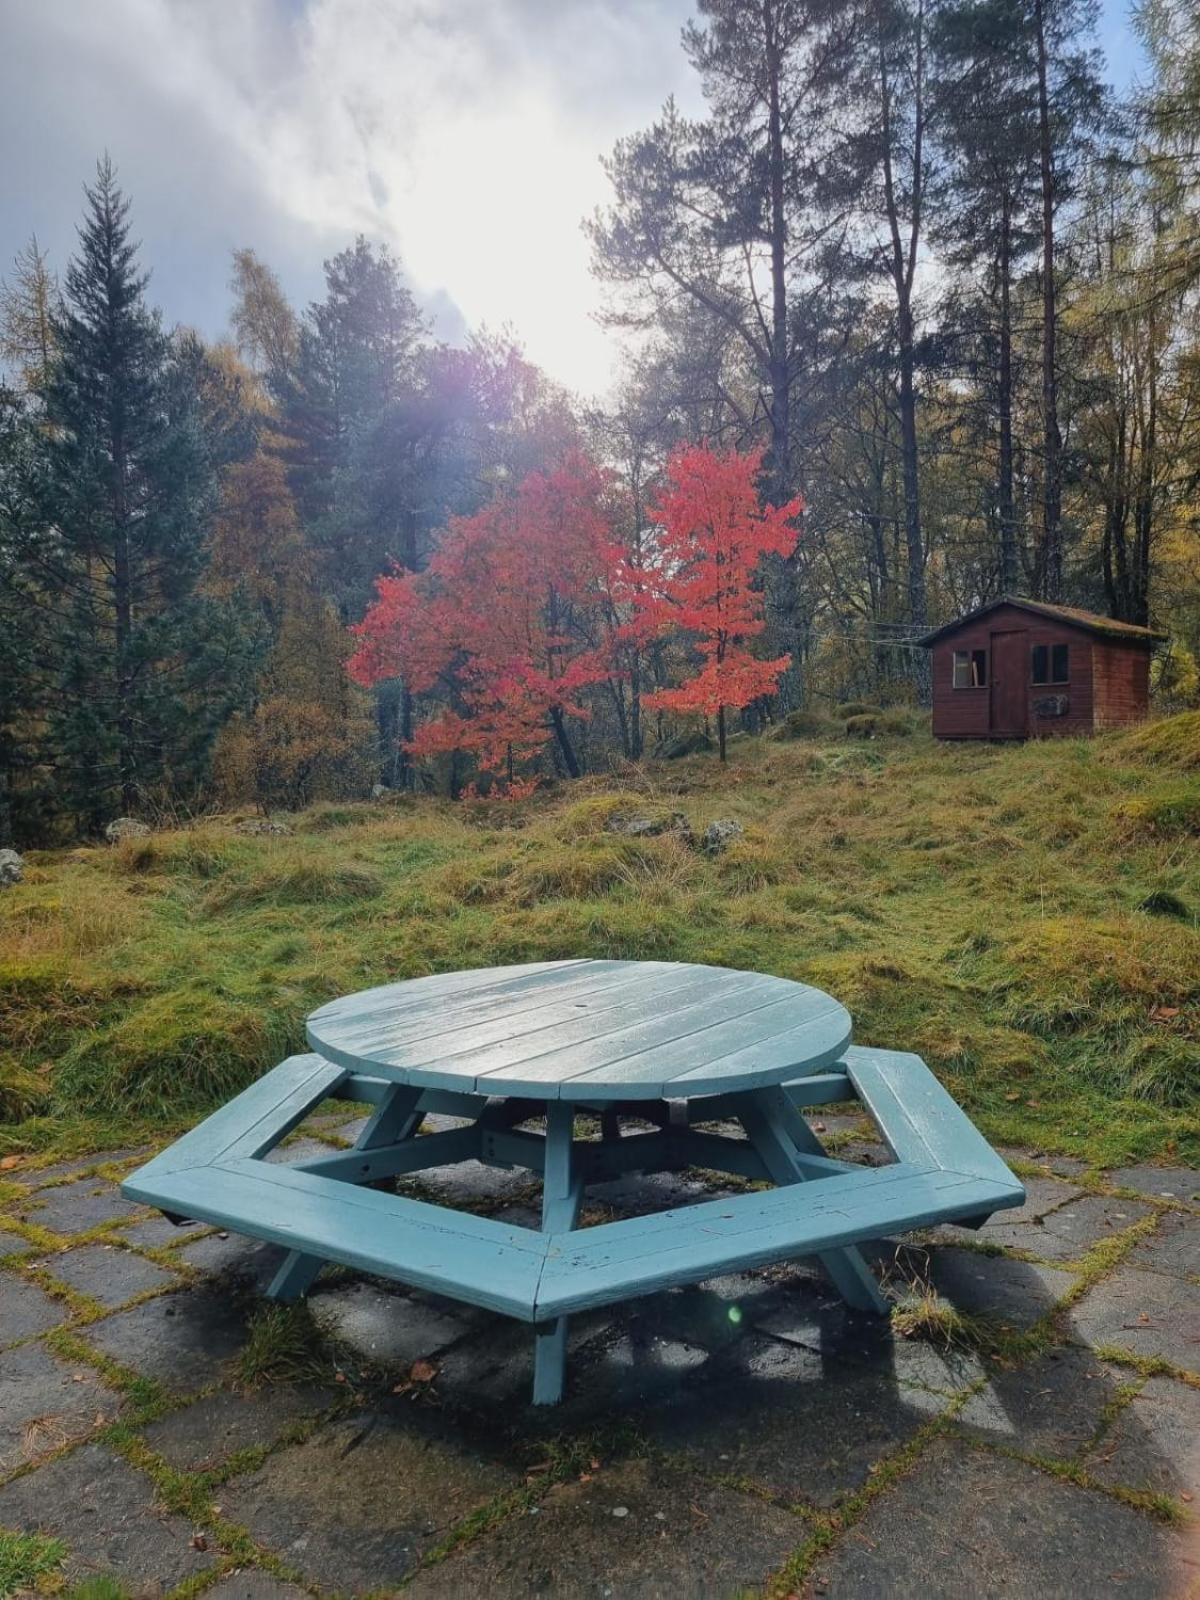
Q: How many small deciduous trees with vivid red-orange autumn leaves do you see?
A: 2